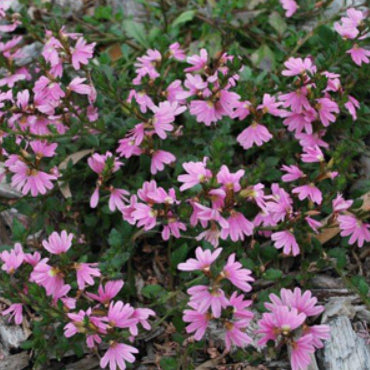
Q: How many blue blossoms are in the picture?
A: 0